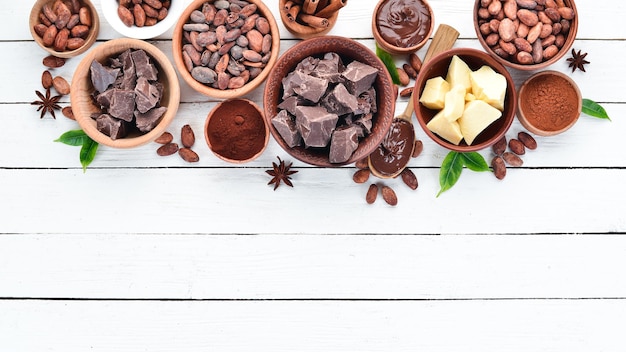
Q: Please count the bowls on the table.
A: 11